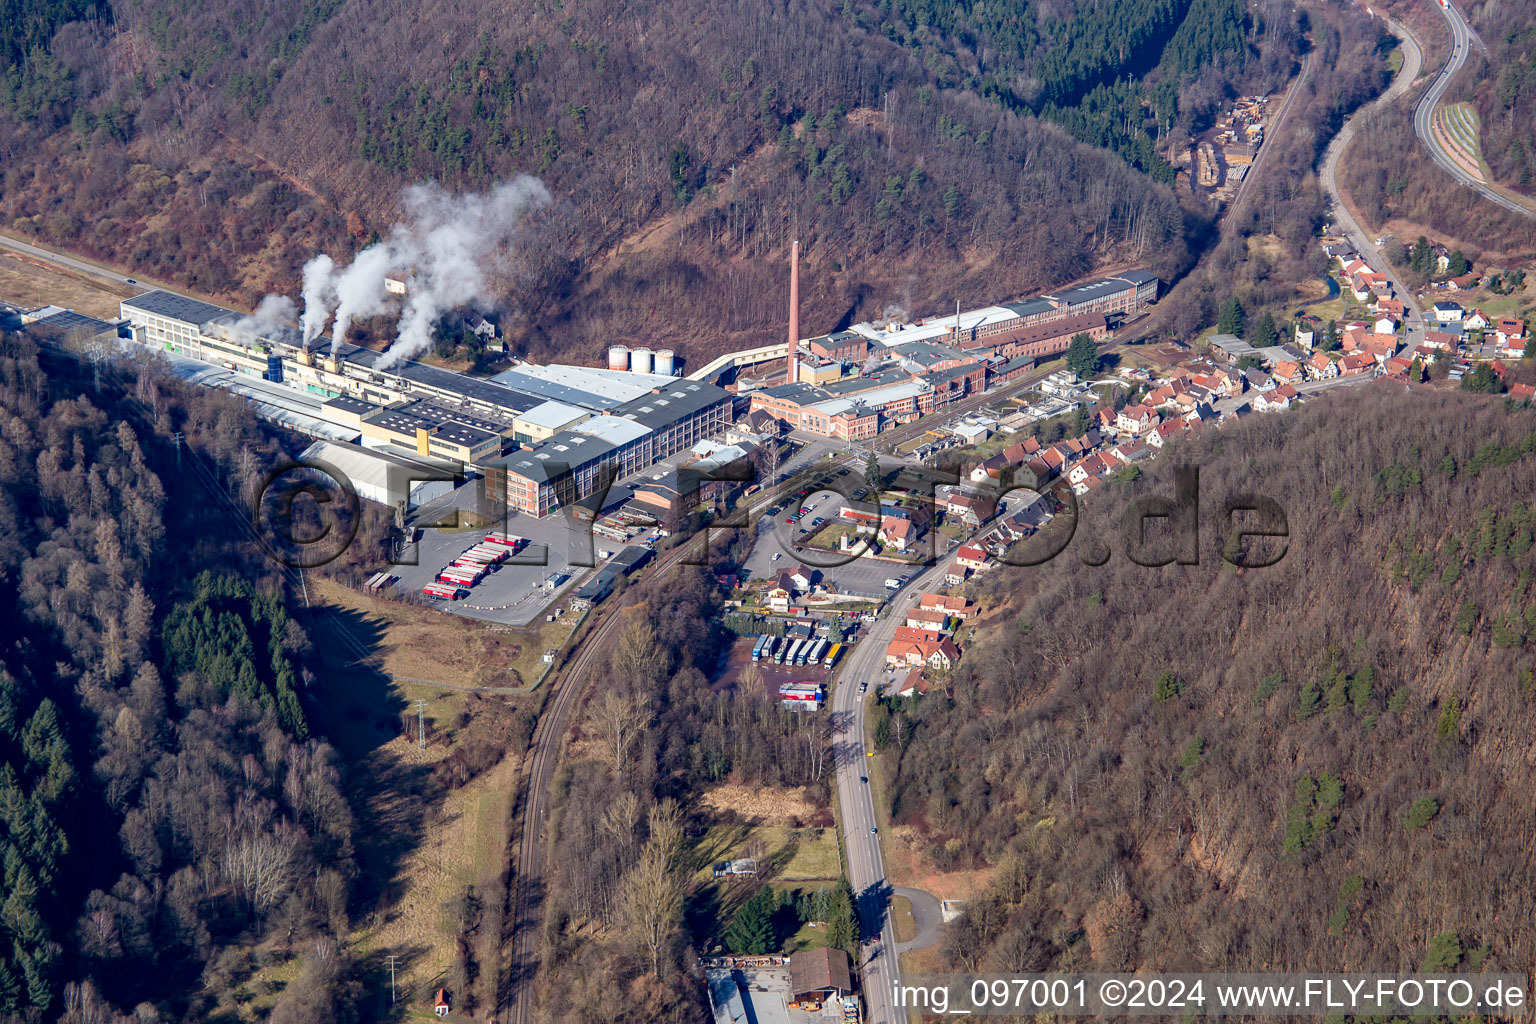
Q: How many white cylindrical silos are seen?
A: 3